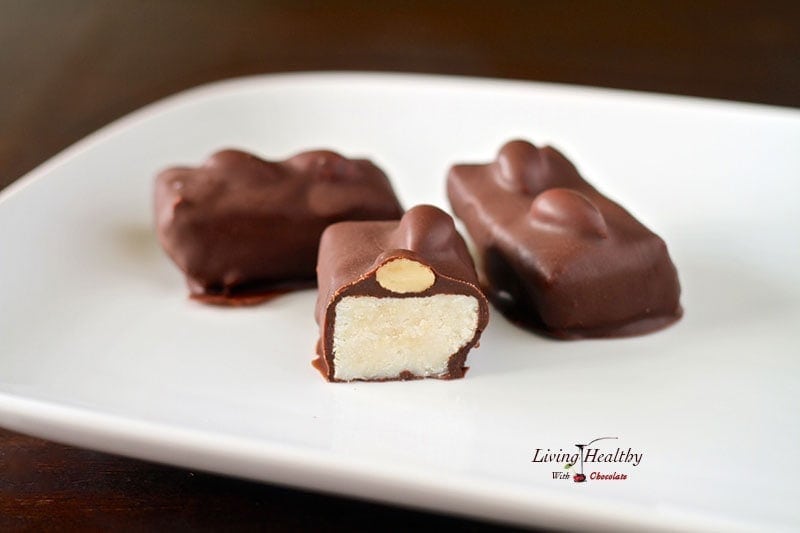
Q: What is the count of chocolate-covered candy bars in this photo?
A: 3